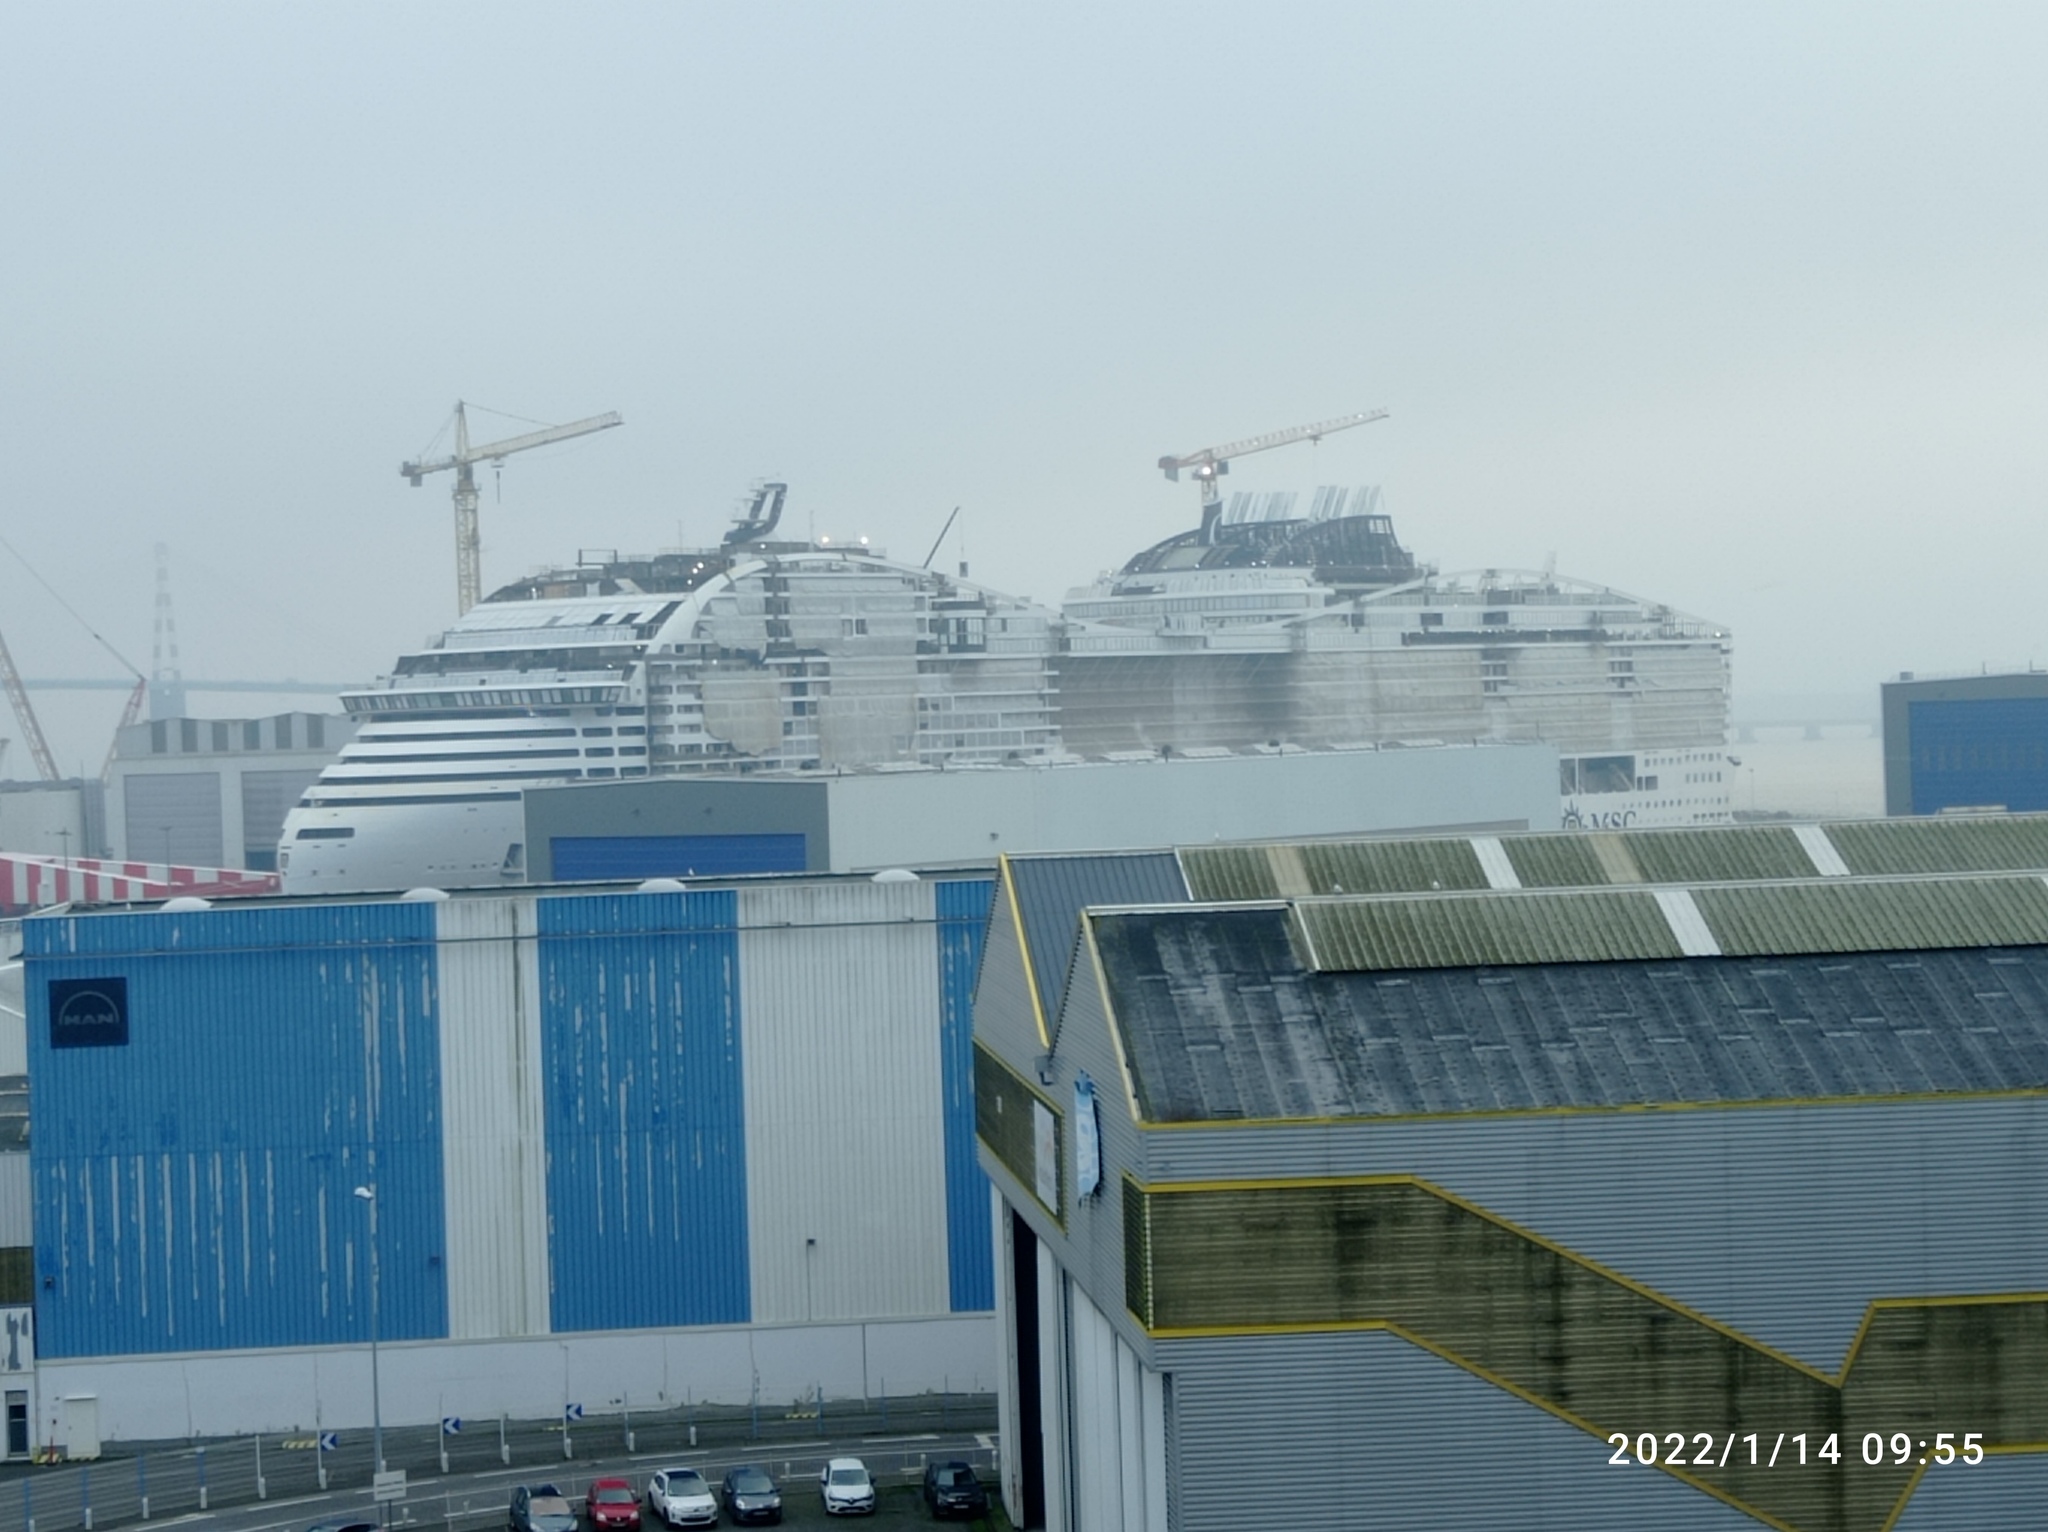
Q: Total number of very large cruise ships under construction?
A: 1